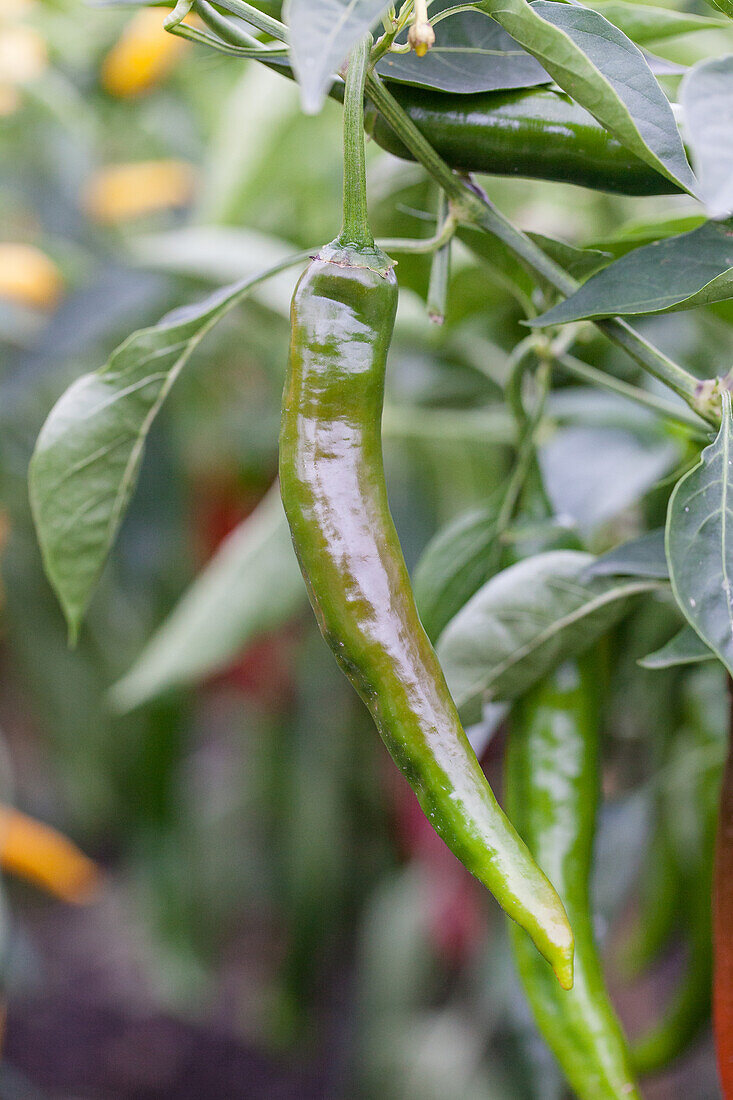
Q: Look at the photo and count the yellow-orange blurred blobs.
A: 4